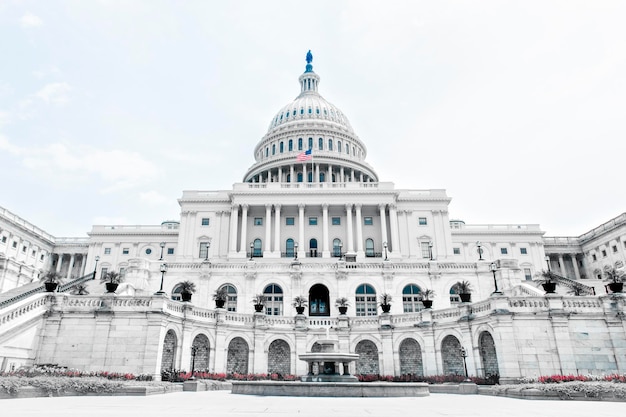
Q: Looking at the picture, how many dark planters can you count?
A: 12